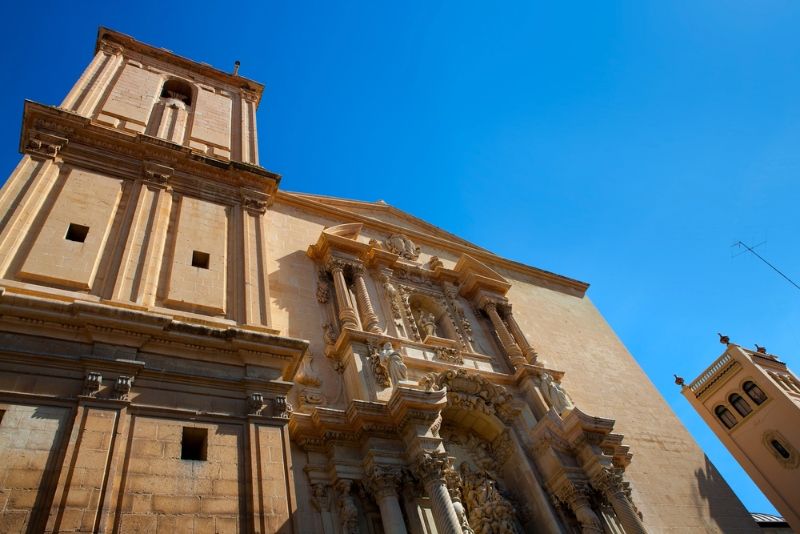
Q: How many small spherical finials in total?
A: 3